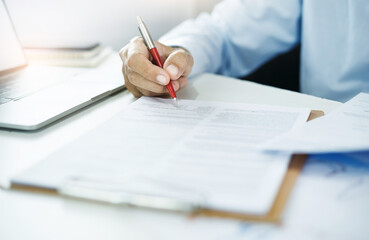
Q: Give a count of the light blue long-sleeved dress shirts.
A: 1